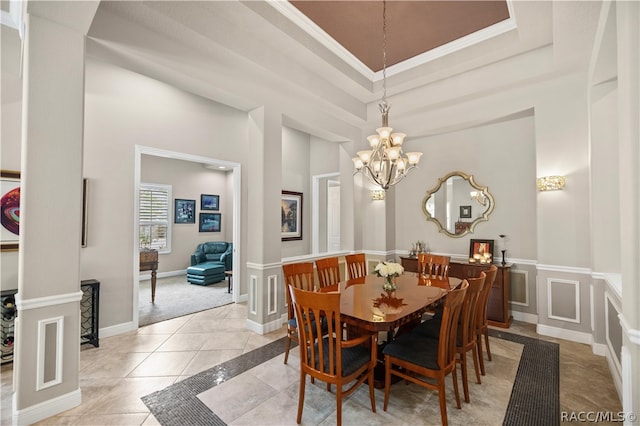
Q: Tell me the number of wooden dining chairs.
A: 8